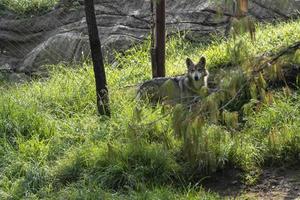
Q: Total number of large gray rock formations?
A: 1